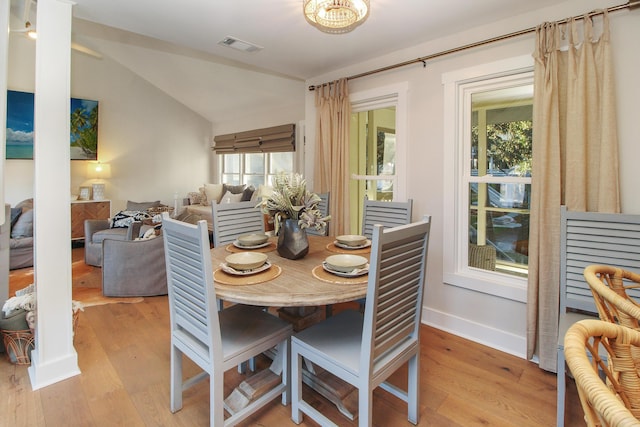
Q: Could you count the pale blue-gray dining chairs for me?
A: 6